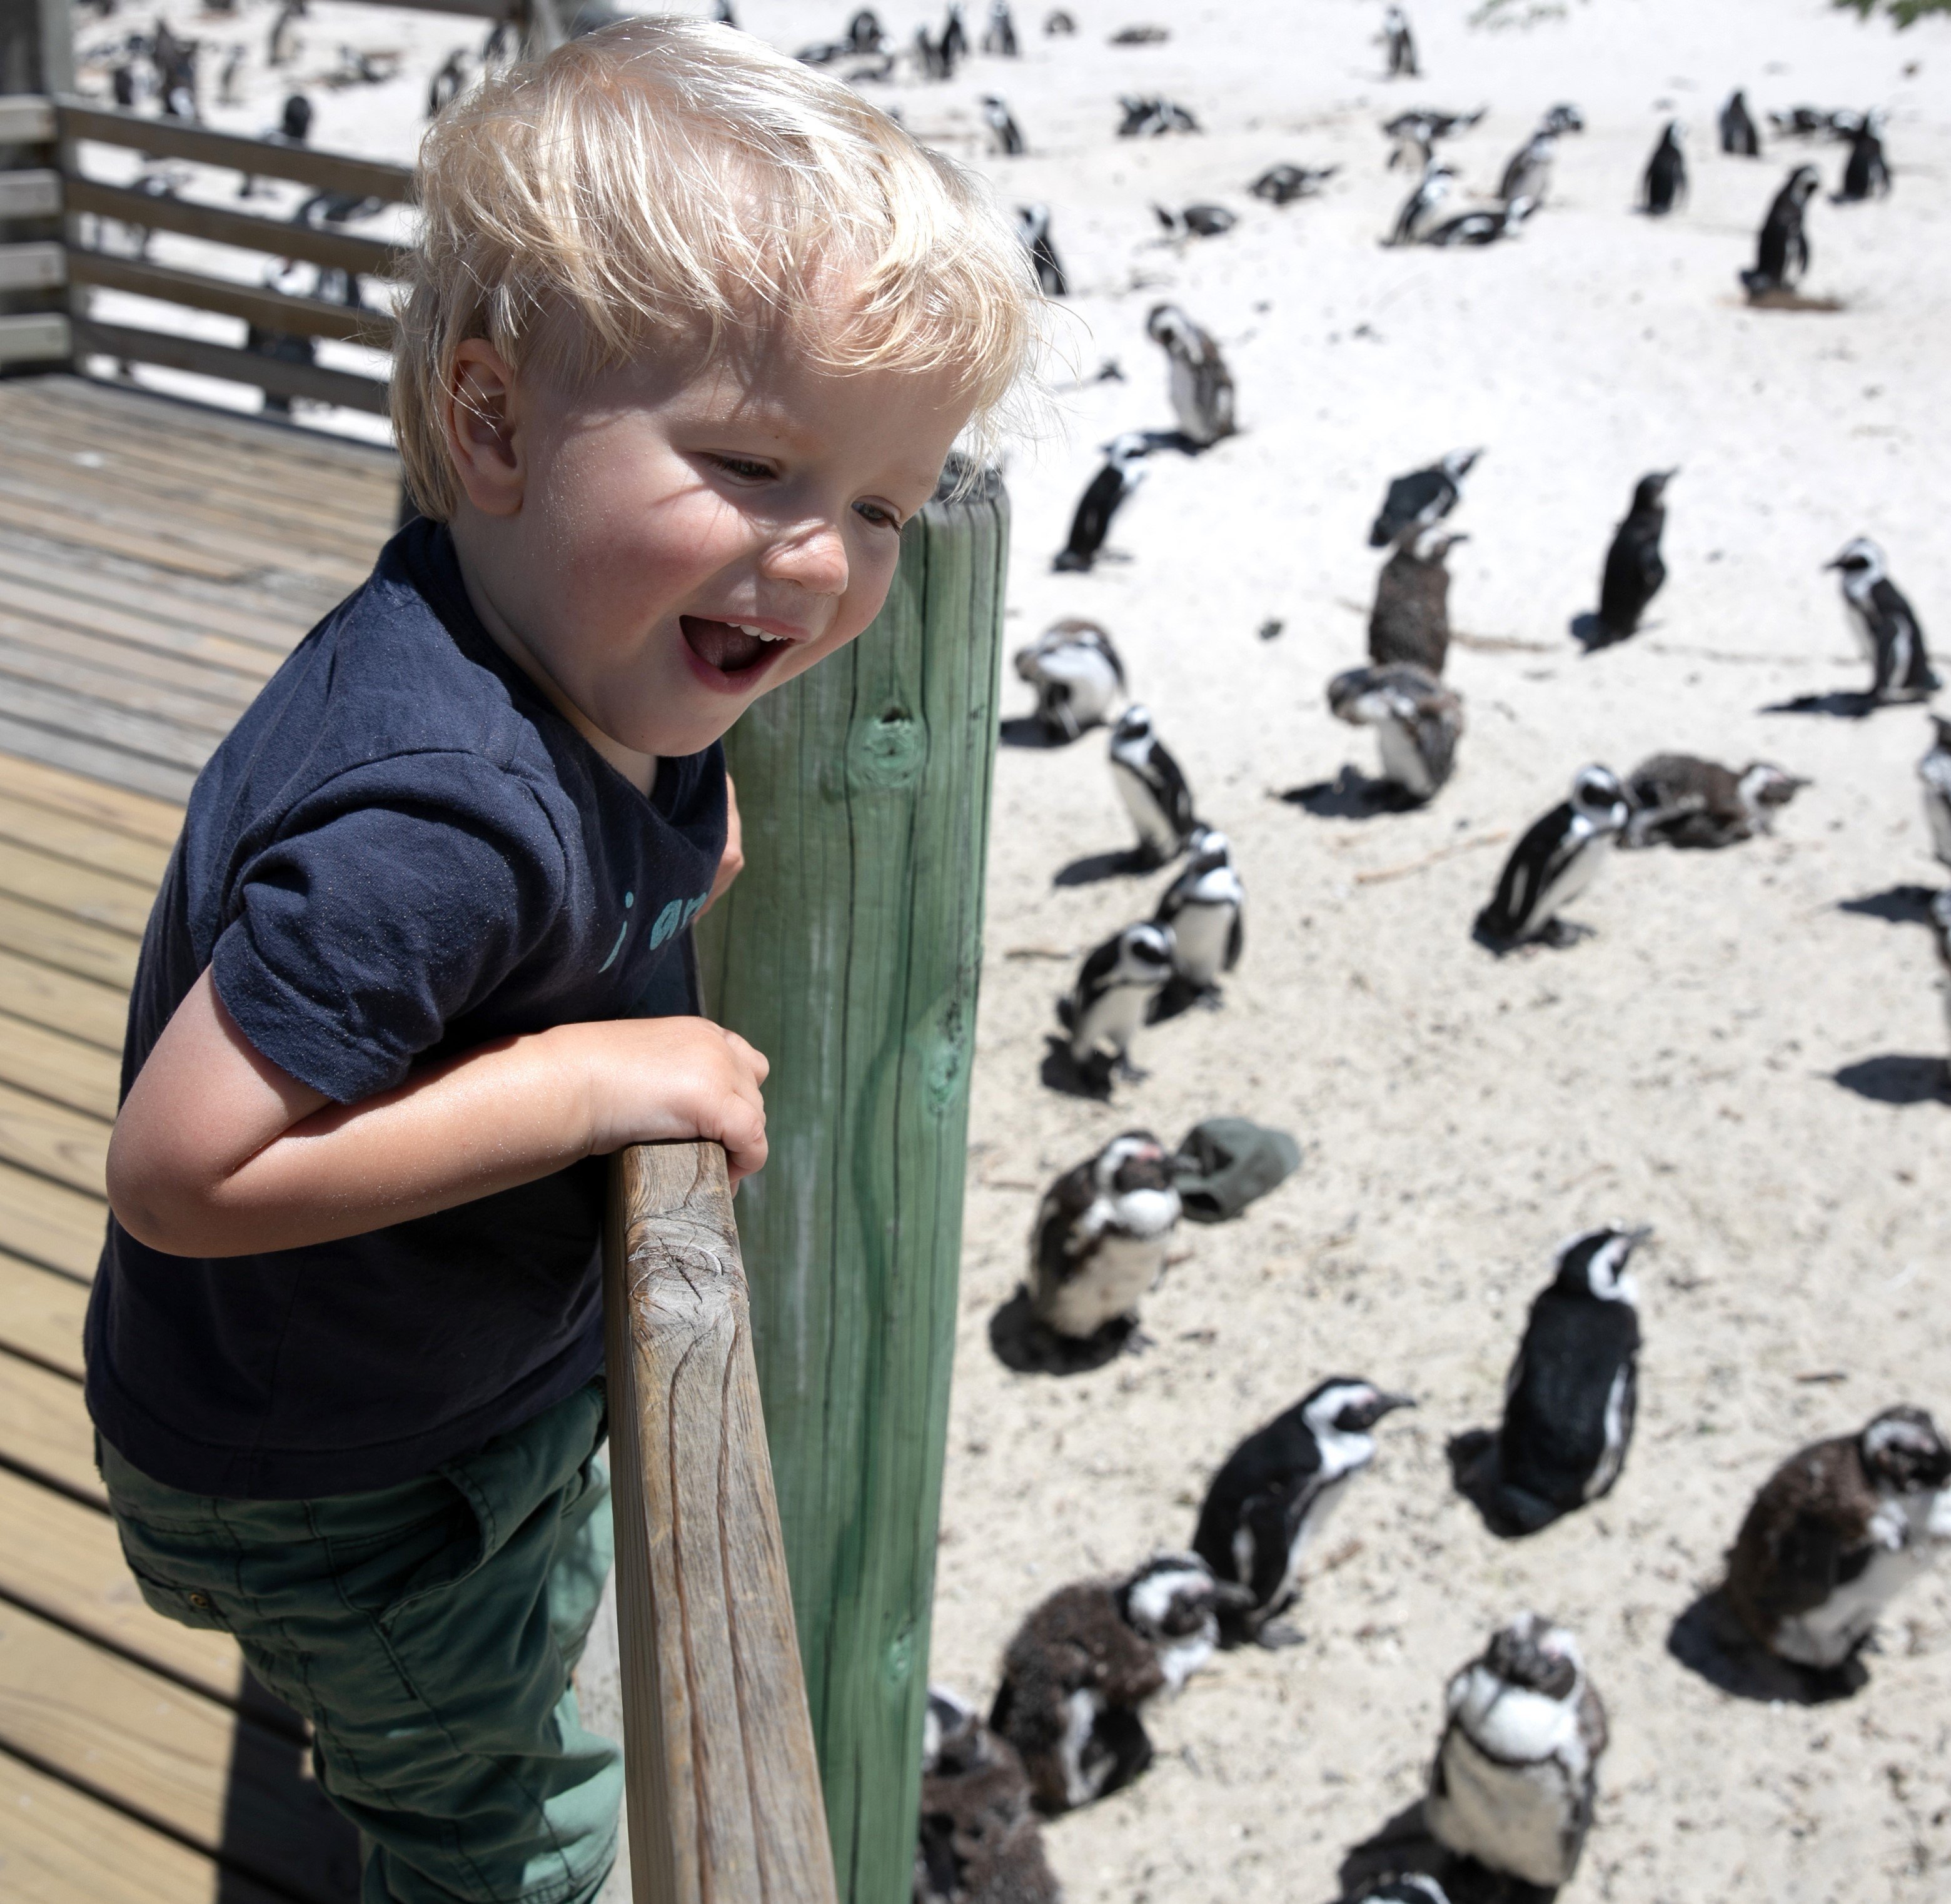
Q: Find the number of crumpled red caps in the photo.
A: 0